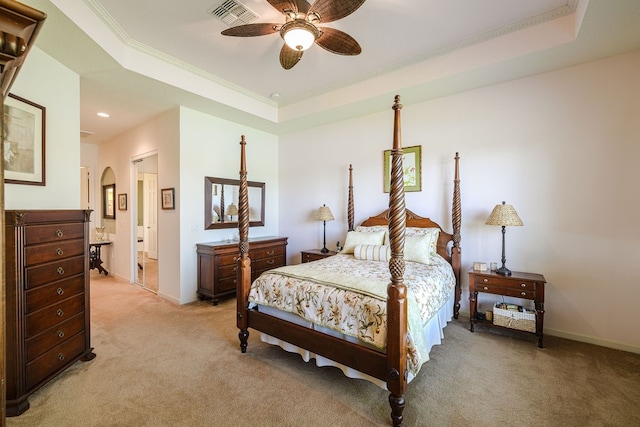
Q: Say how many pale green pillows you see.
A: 2